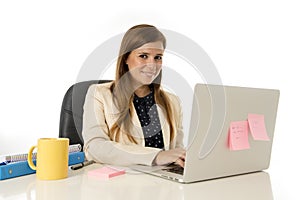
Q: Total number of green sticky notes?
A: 0